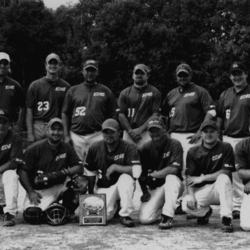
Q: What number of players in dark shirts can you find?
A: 12